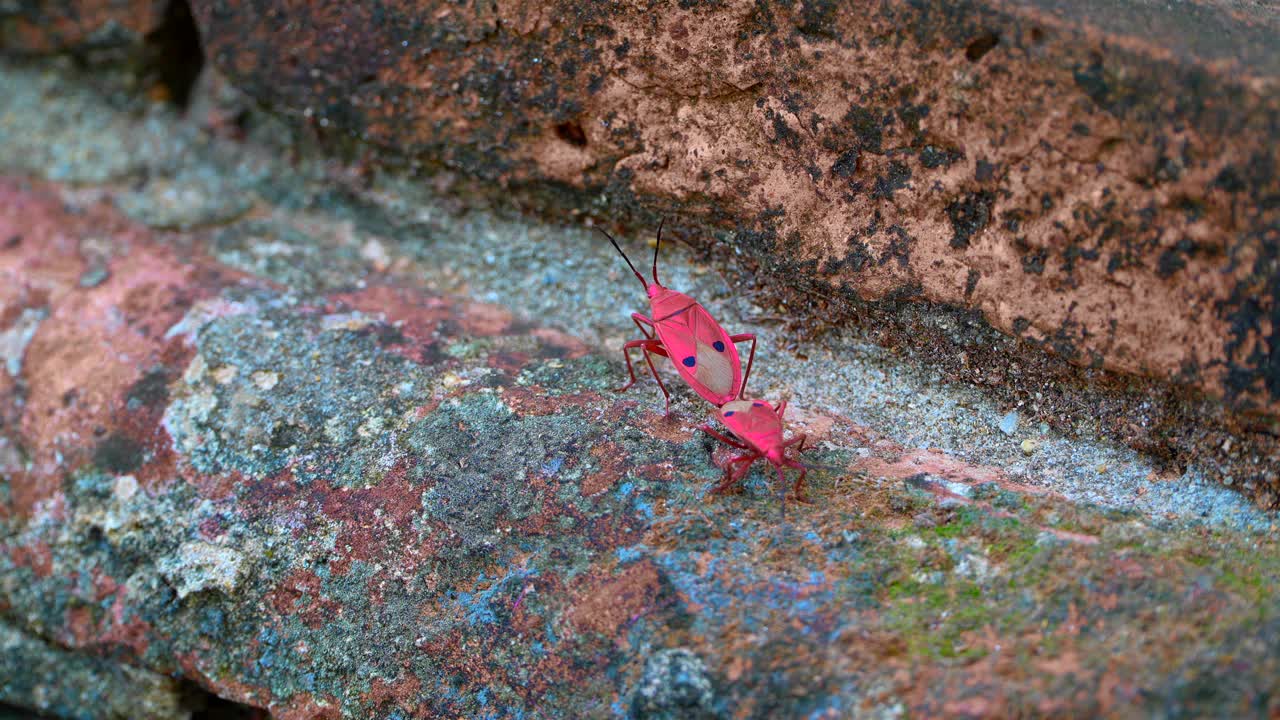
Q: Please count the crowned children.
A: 0